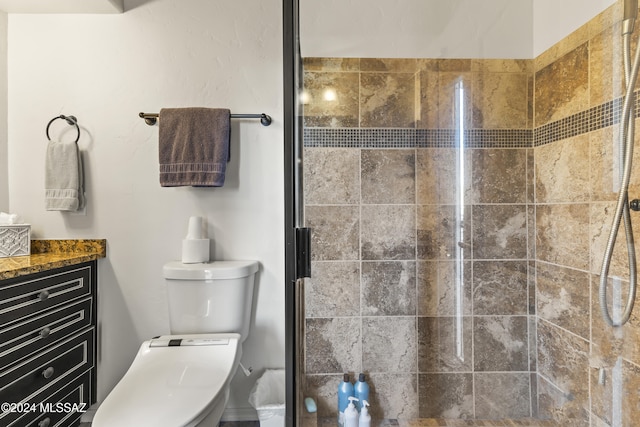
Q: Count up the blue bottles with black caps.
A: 2